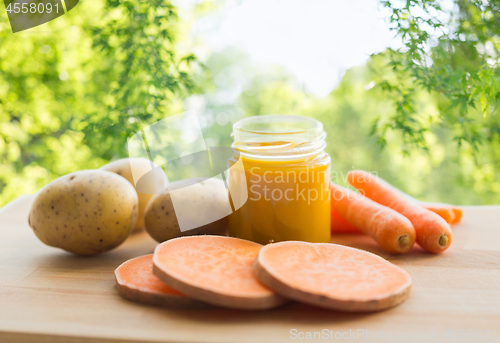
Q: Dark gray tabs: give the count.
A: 1